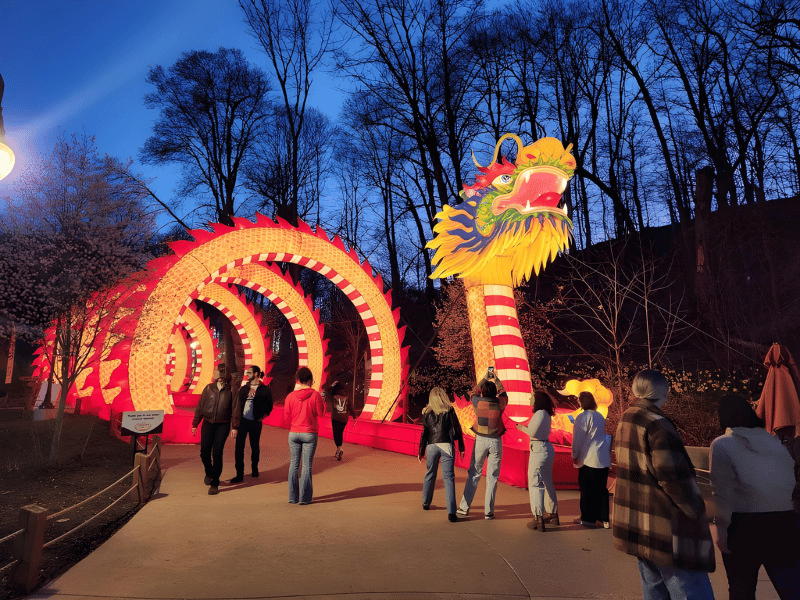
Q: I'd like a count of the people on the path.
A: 10